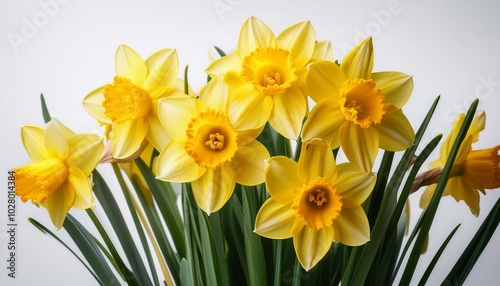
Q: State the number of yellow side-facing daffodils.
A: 2